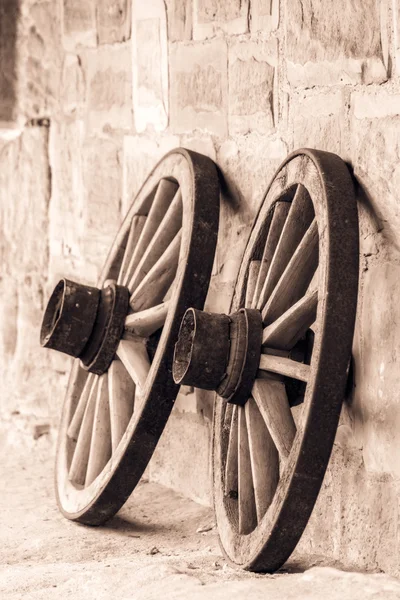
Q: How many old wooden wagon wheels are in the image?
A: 2